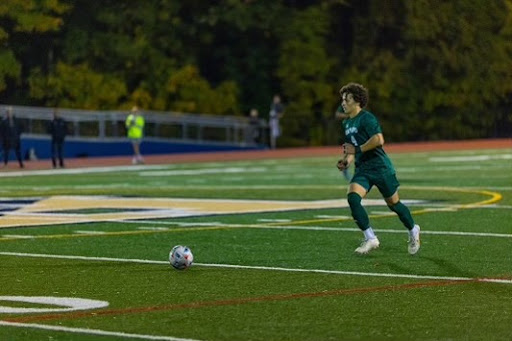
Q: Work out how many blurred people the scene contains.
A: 5